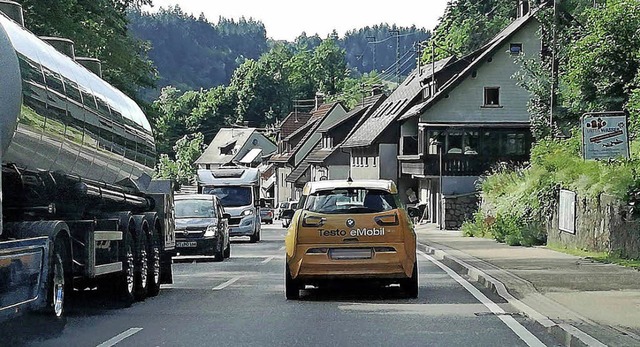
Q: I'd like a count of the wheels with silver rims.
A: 4